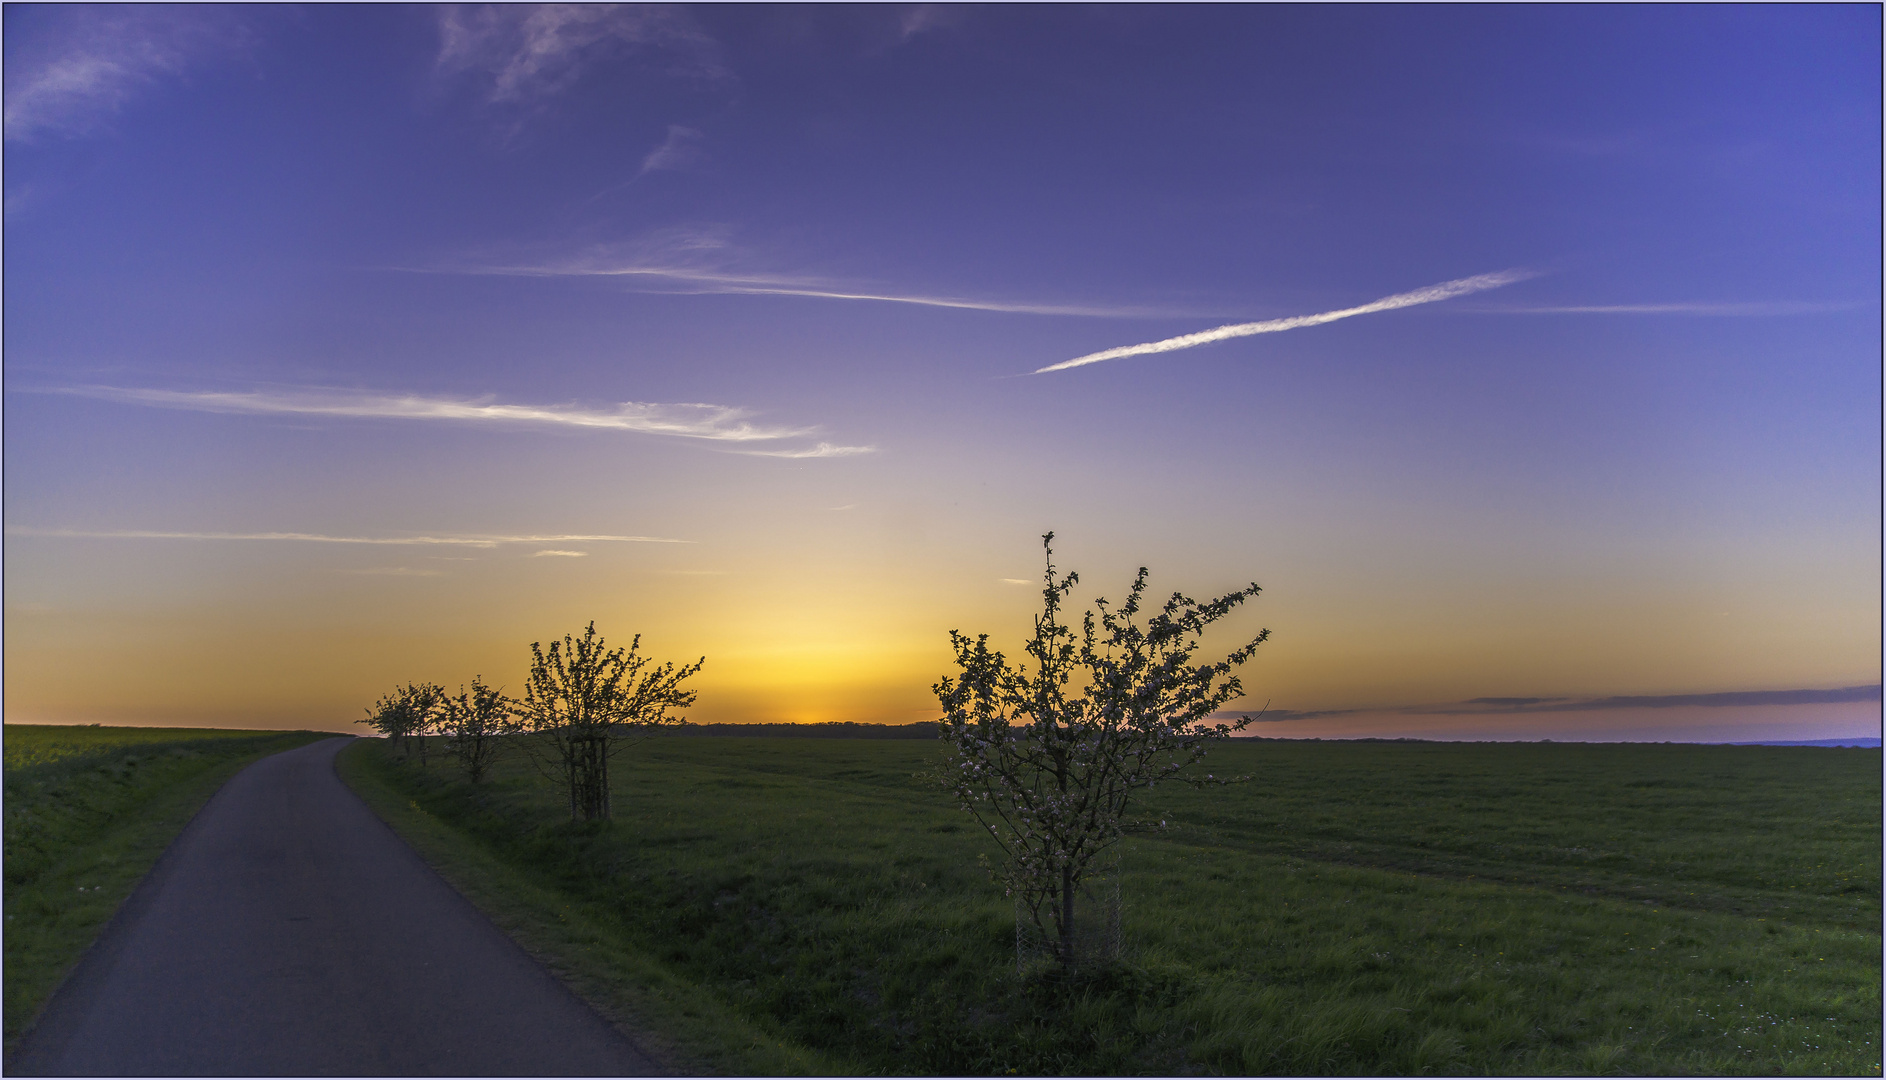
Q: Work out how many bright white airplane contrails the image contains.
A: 1